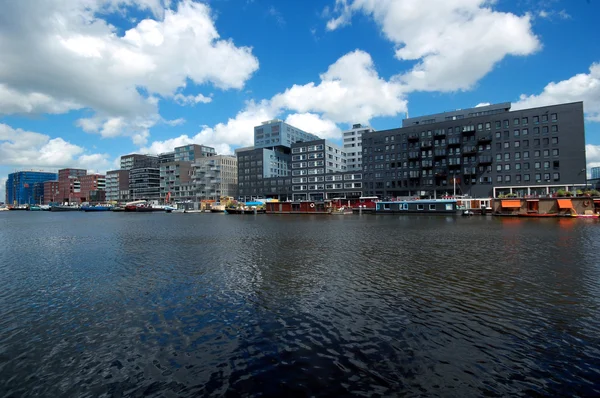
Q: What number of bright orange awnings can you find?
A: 2